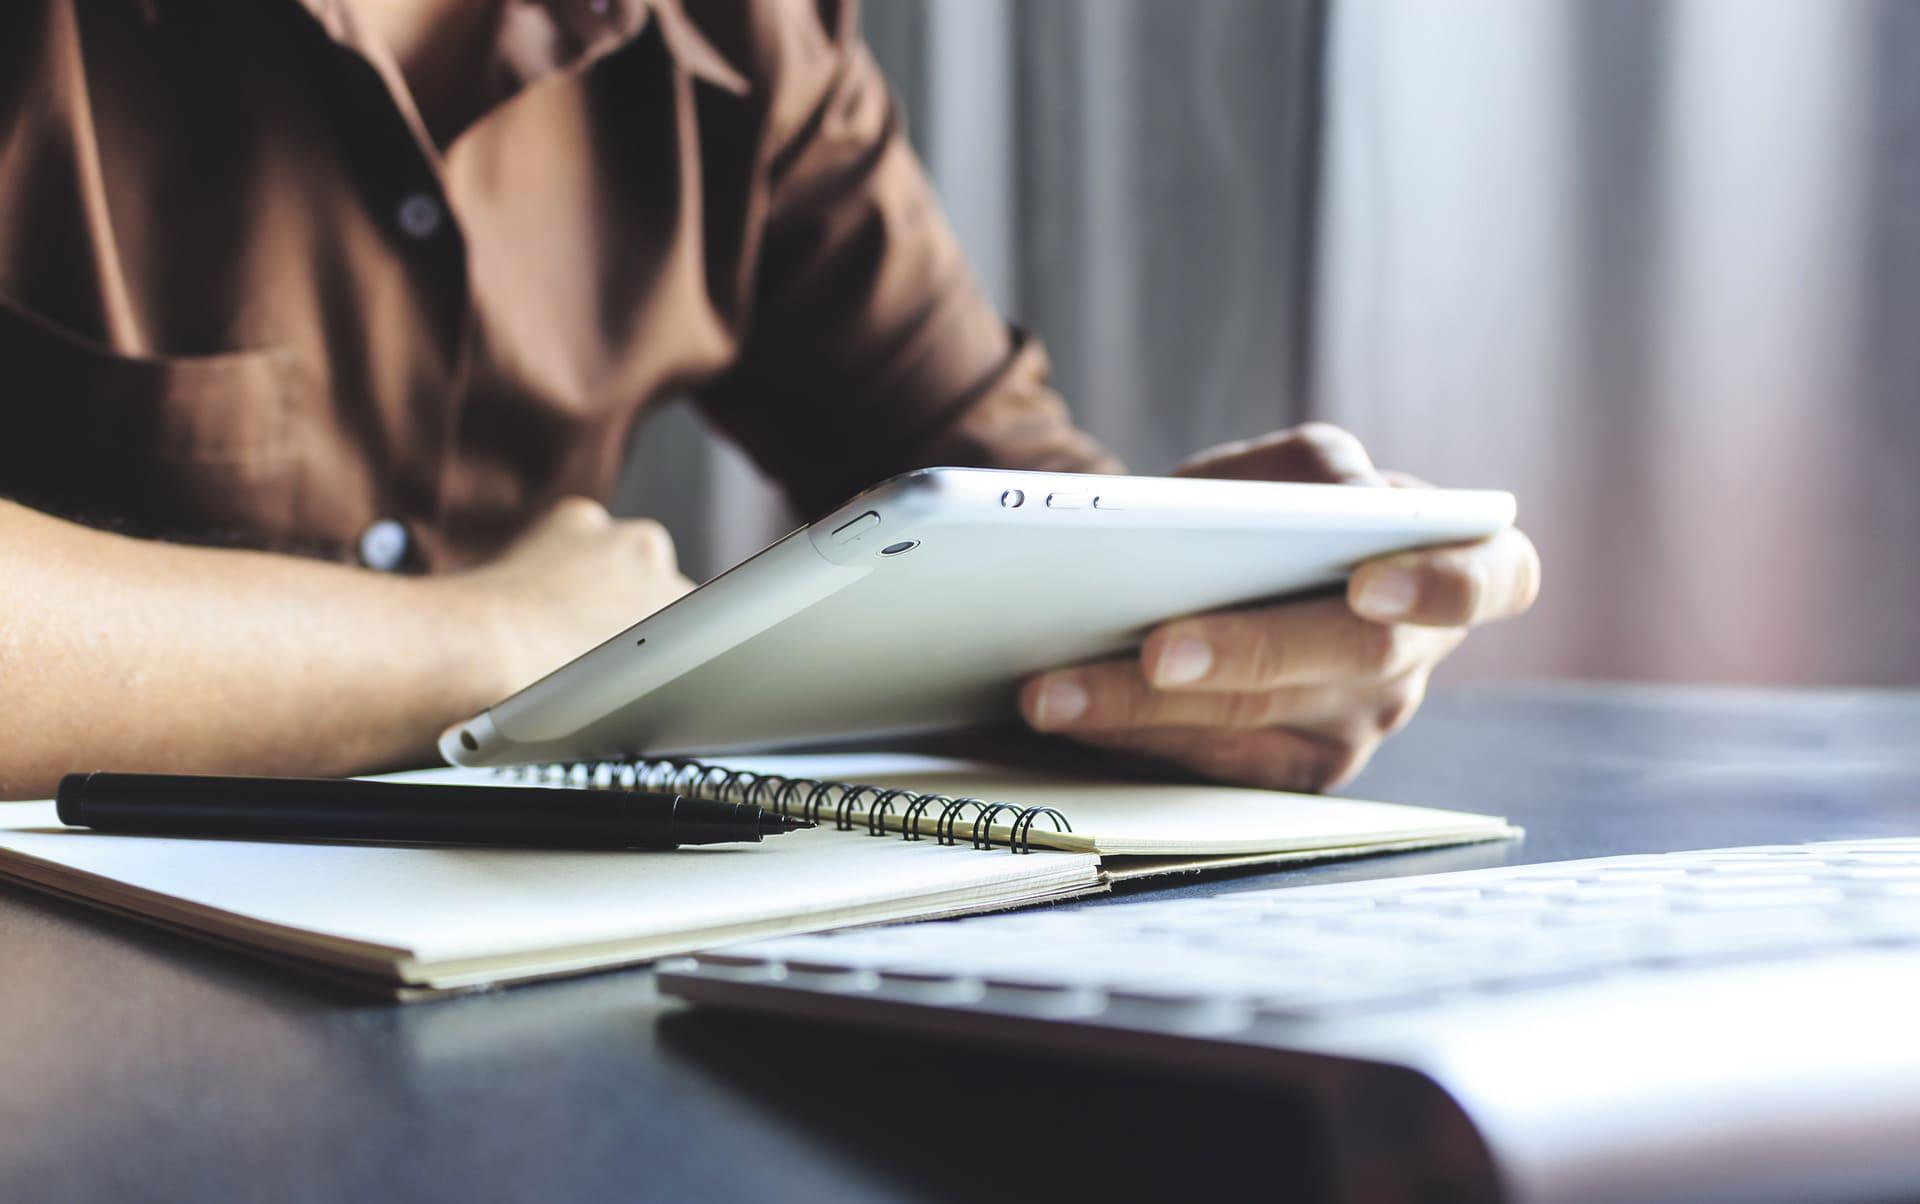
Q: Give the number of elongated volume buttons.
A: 2